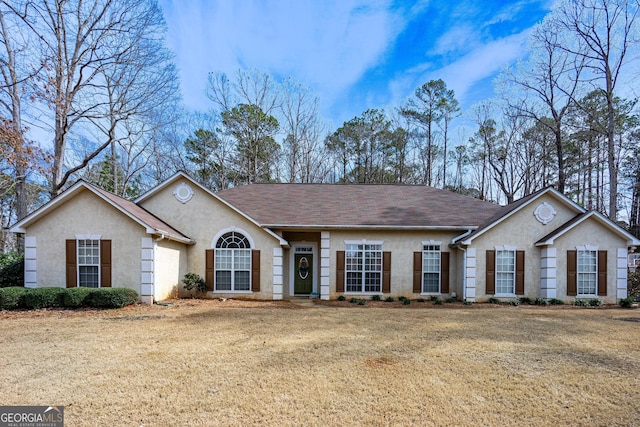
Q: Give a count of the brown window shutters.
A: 12